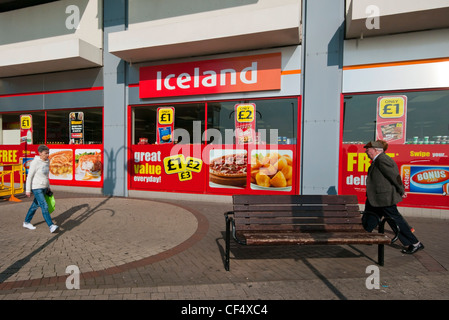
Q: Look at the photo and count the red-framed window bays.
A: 3